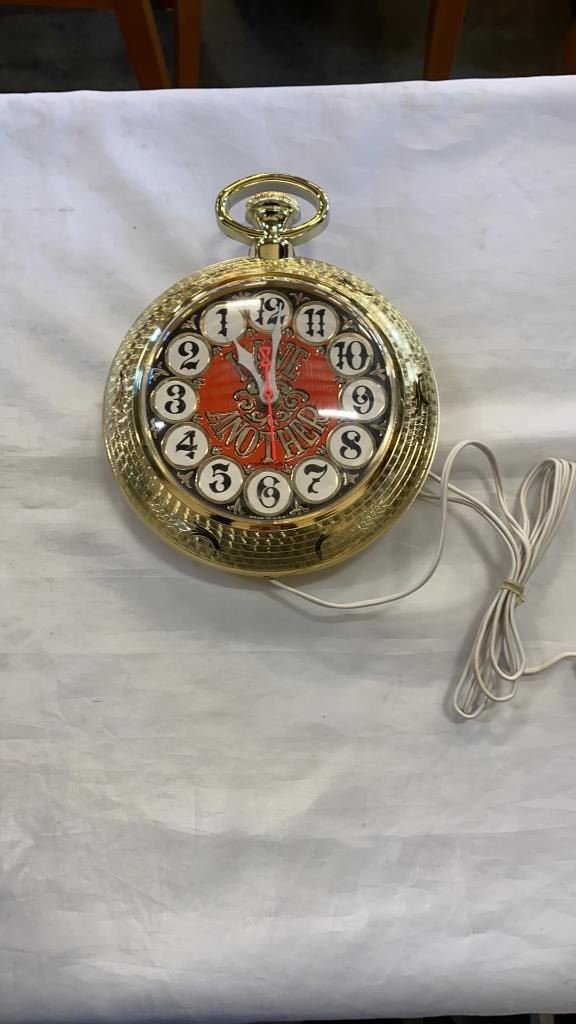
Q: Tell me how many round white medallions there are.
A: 12